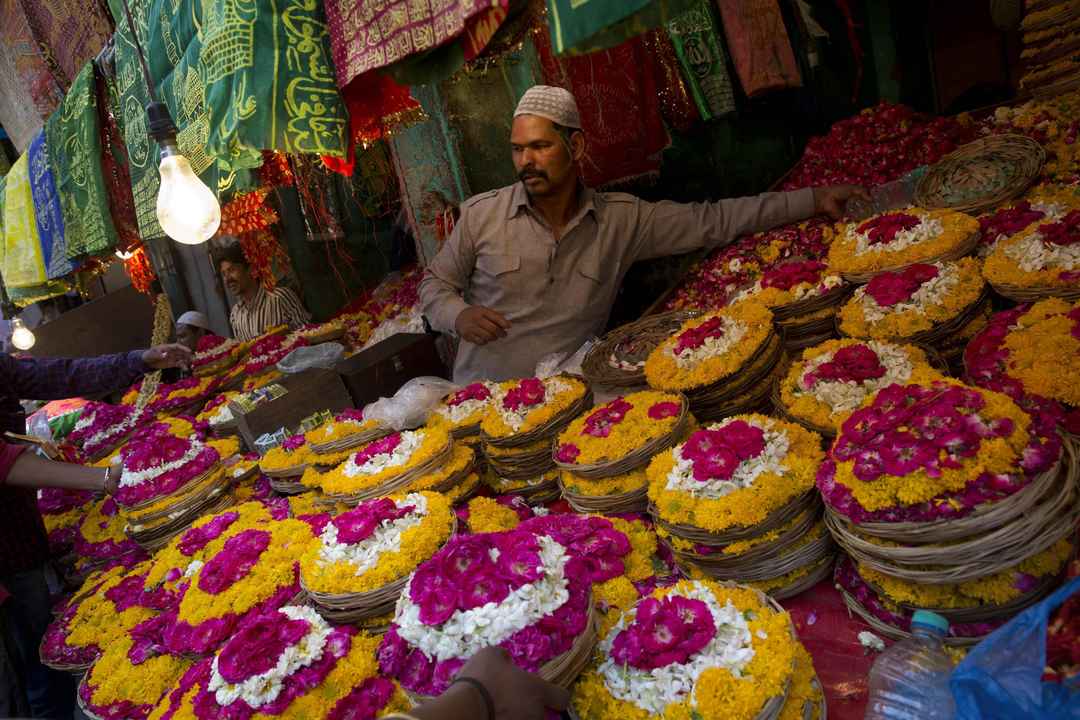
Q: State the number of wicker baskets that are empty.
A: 2